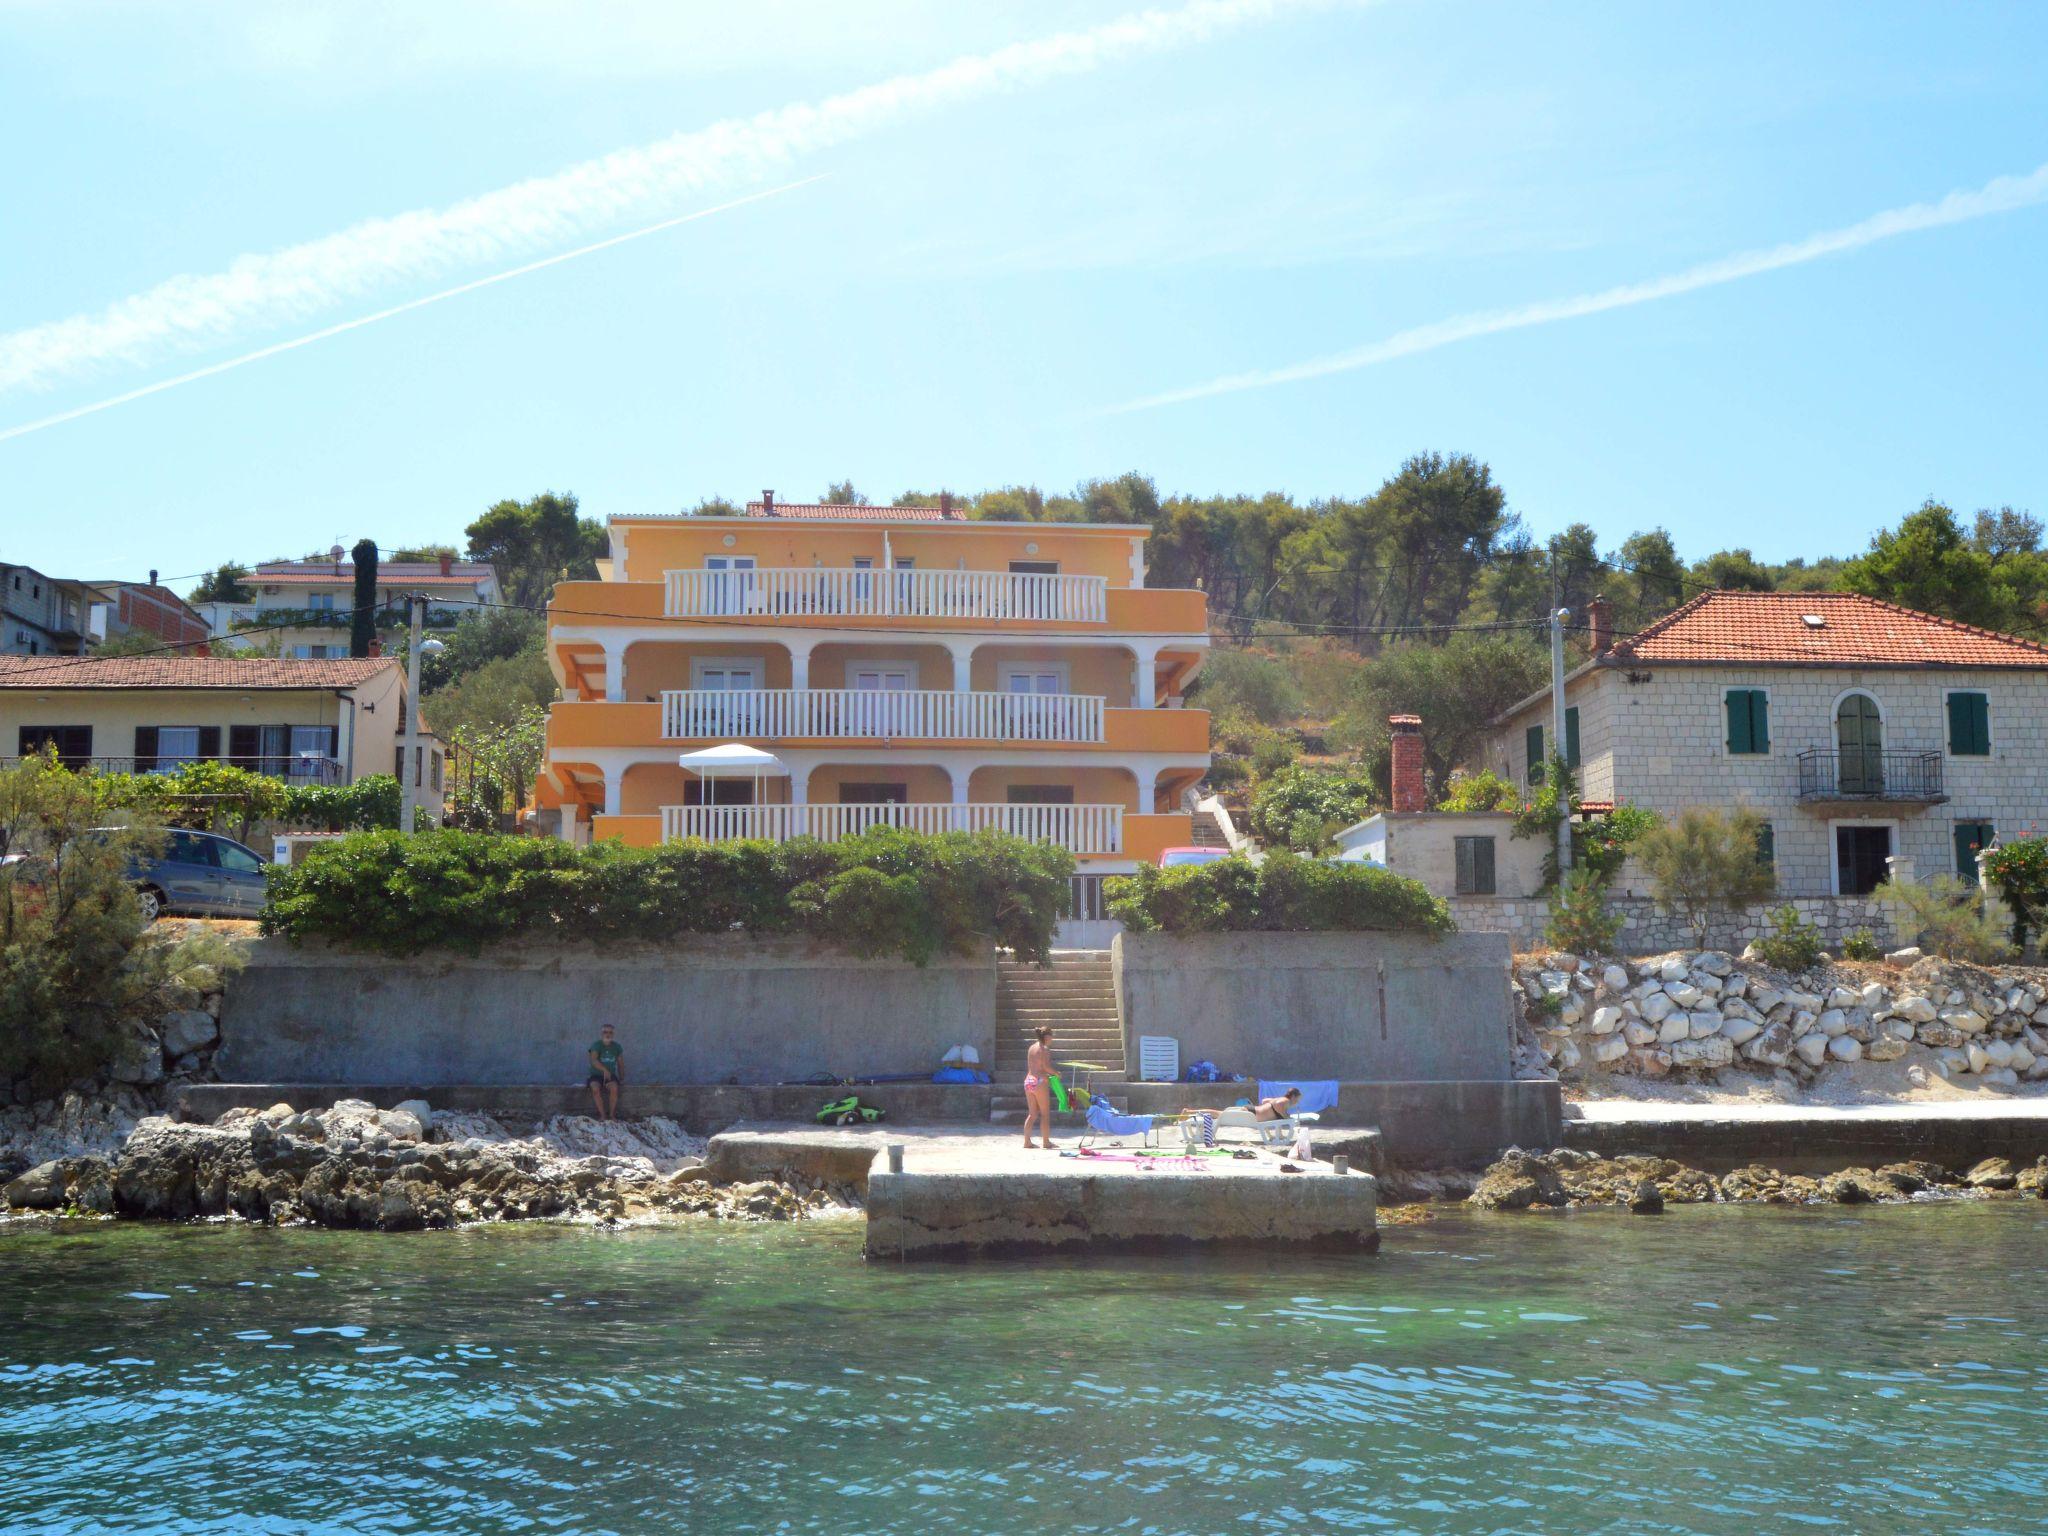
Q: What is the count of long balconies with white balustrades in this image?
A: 3